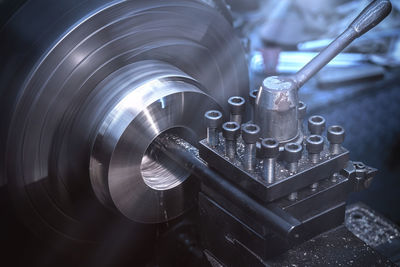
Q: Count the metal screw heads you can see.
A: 11